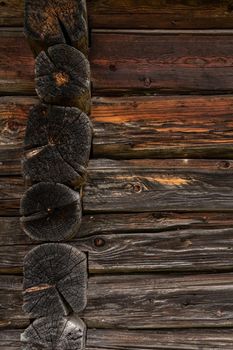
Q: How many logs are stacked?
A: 6